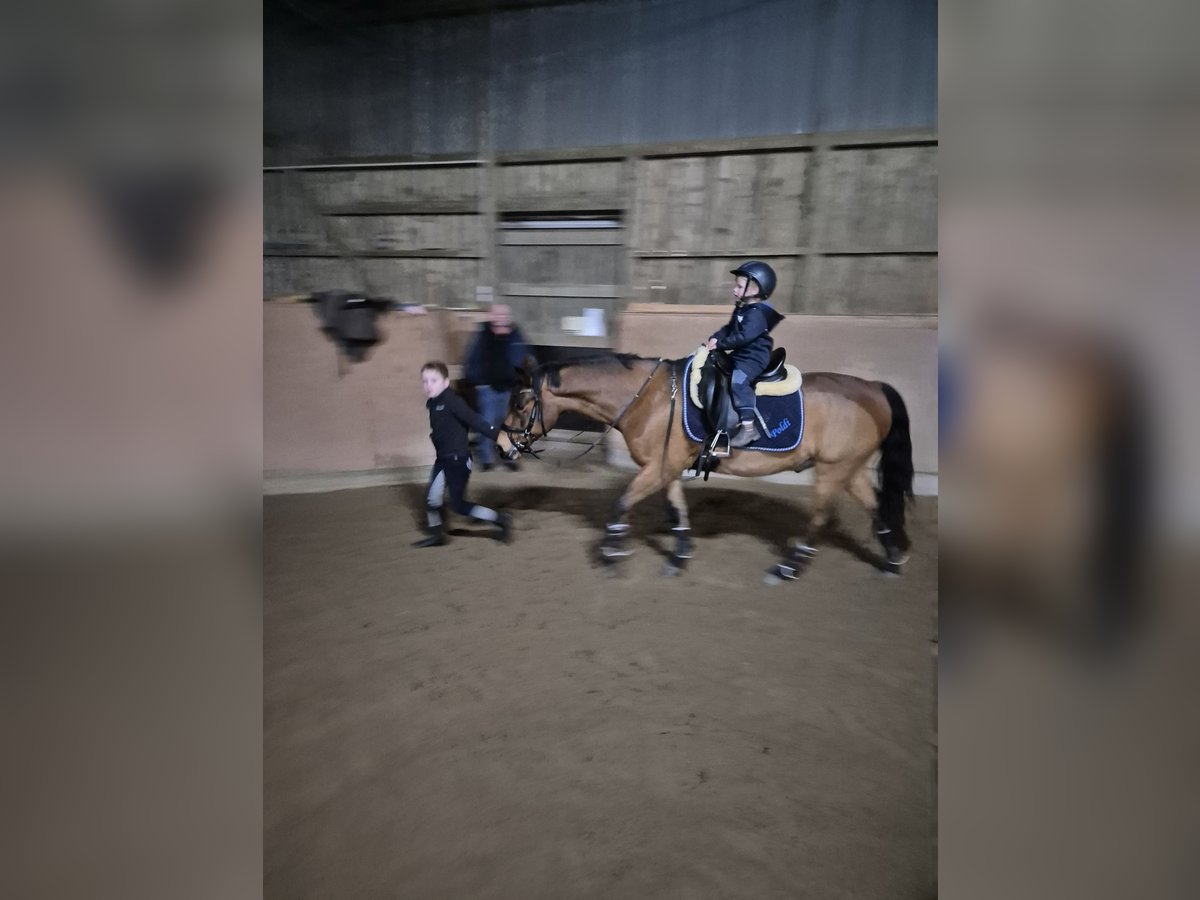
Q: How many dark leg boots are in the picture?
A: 4